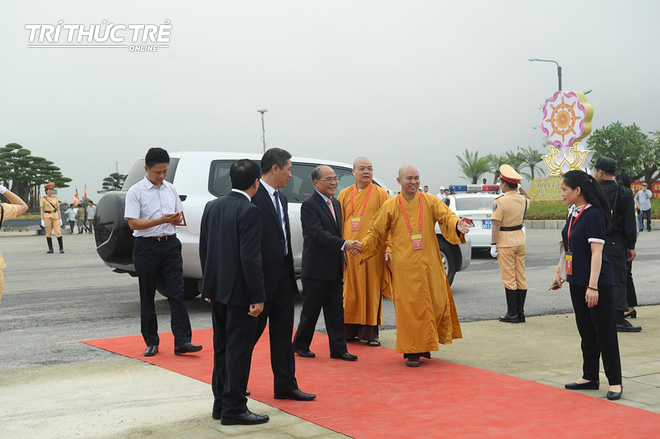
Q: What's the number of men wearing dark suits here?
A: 3